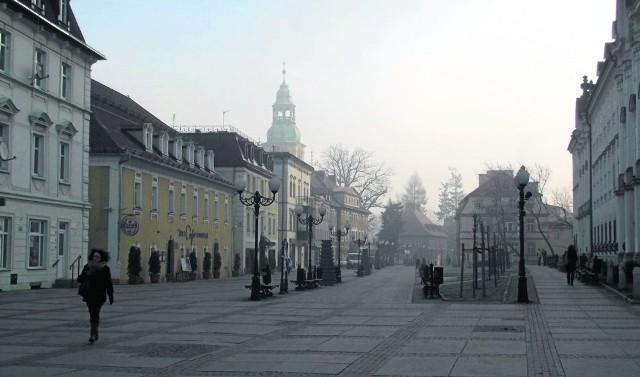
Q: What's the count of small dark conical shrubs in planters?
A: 6